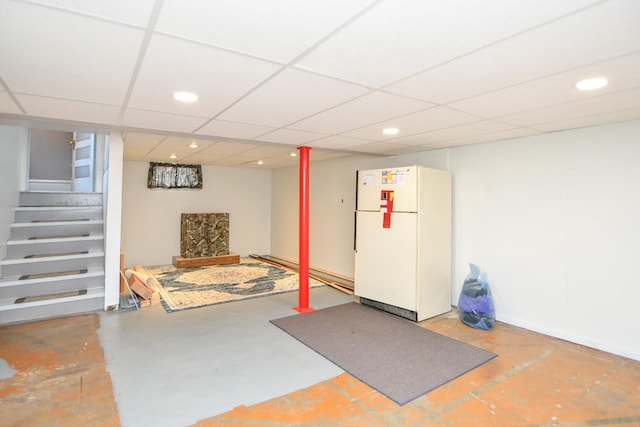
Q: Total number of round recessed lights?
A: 7